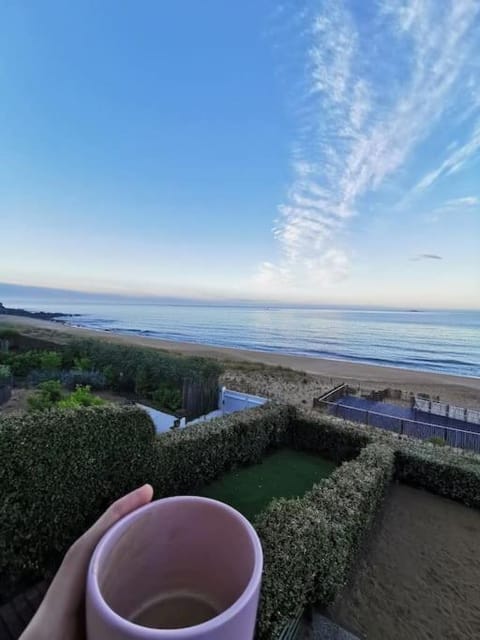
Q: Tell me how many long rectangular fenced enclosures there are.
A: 1